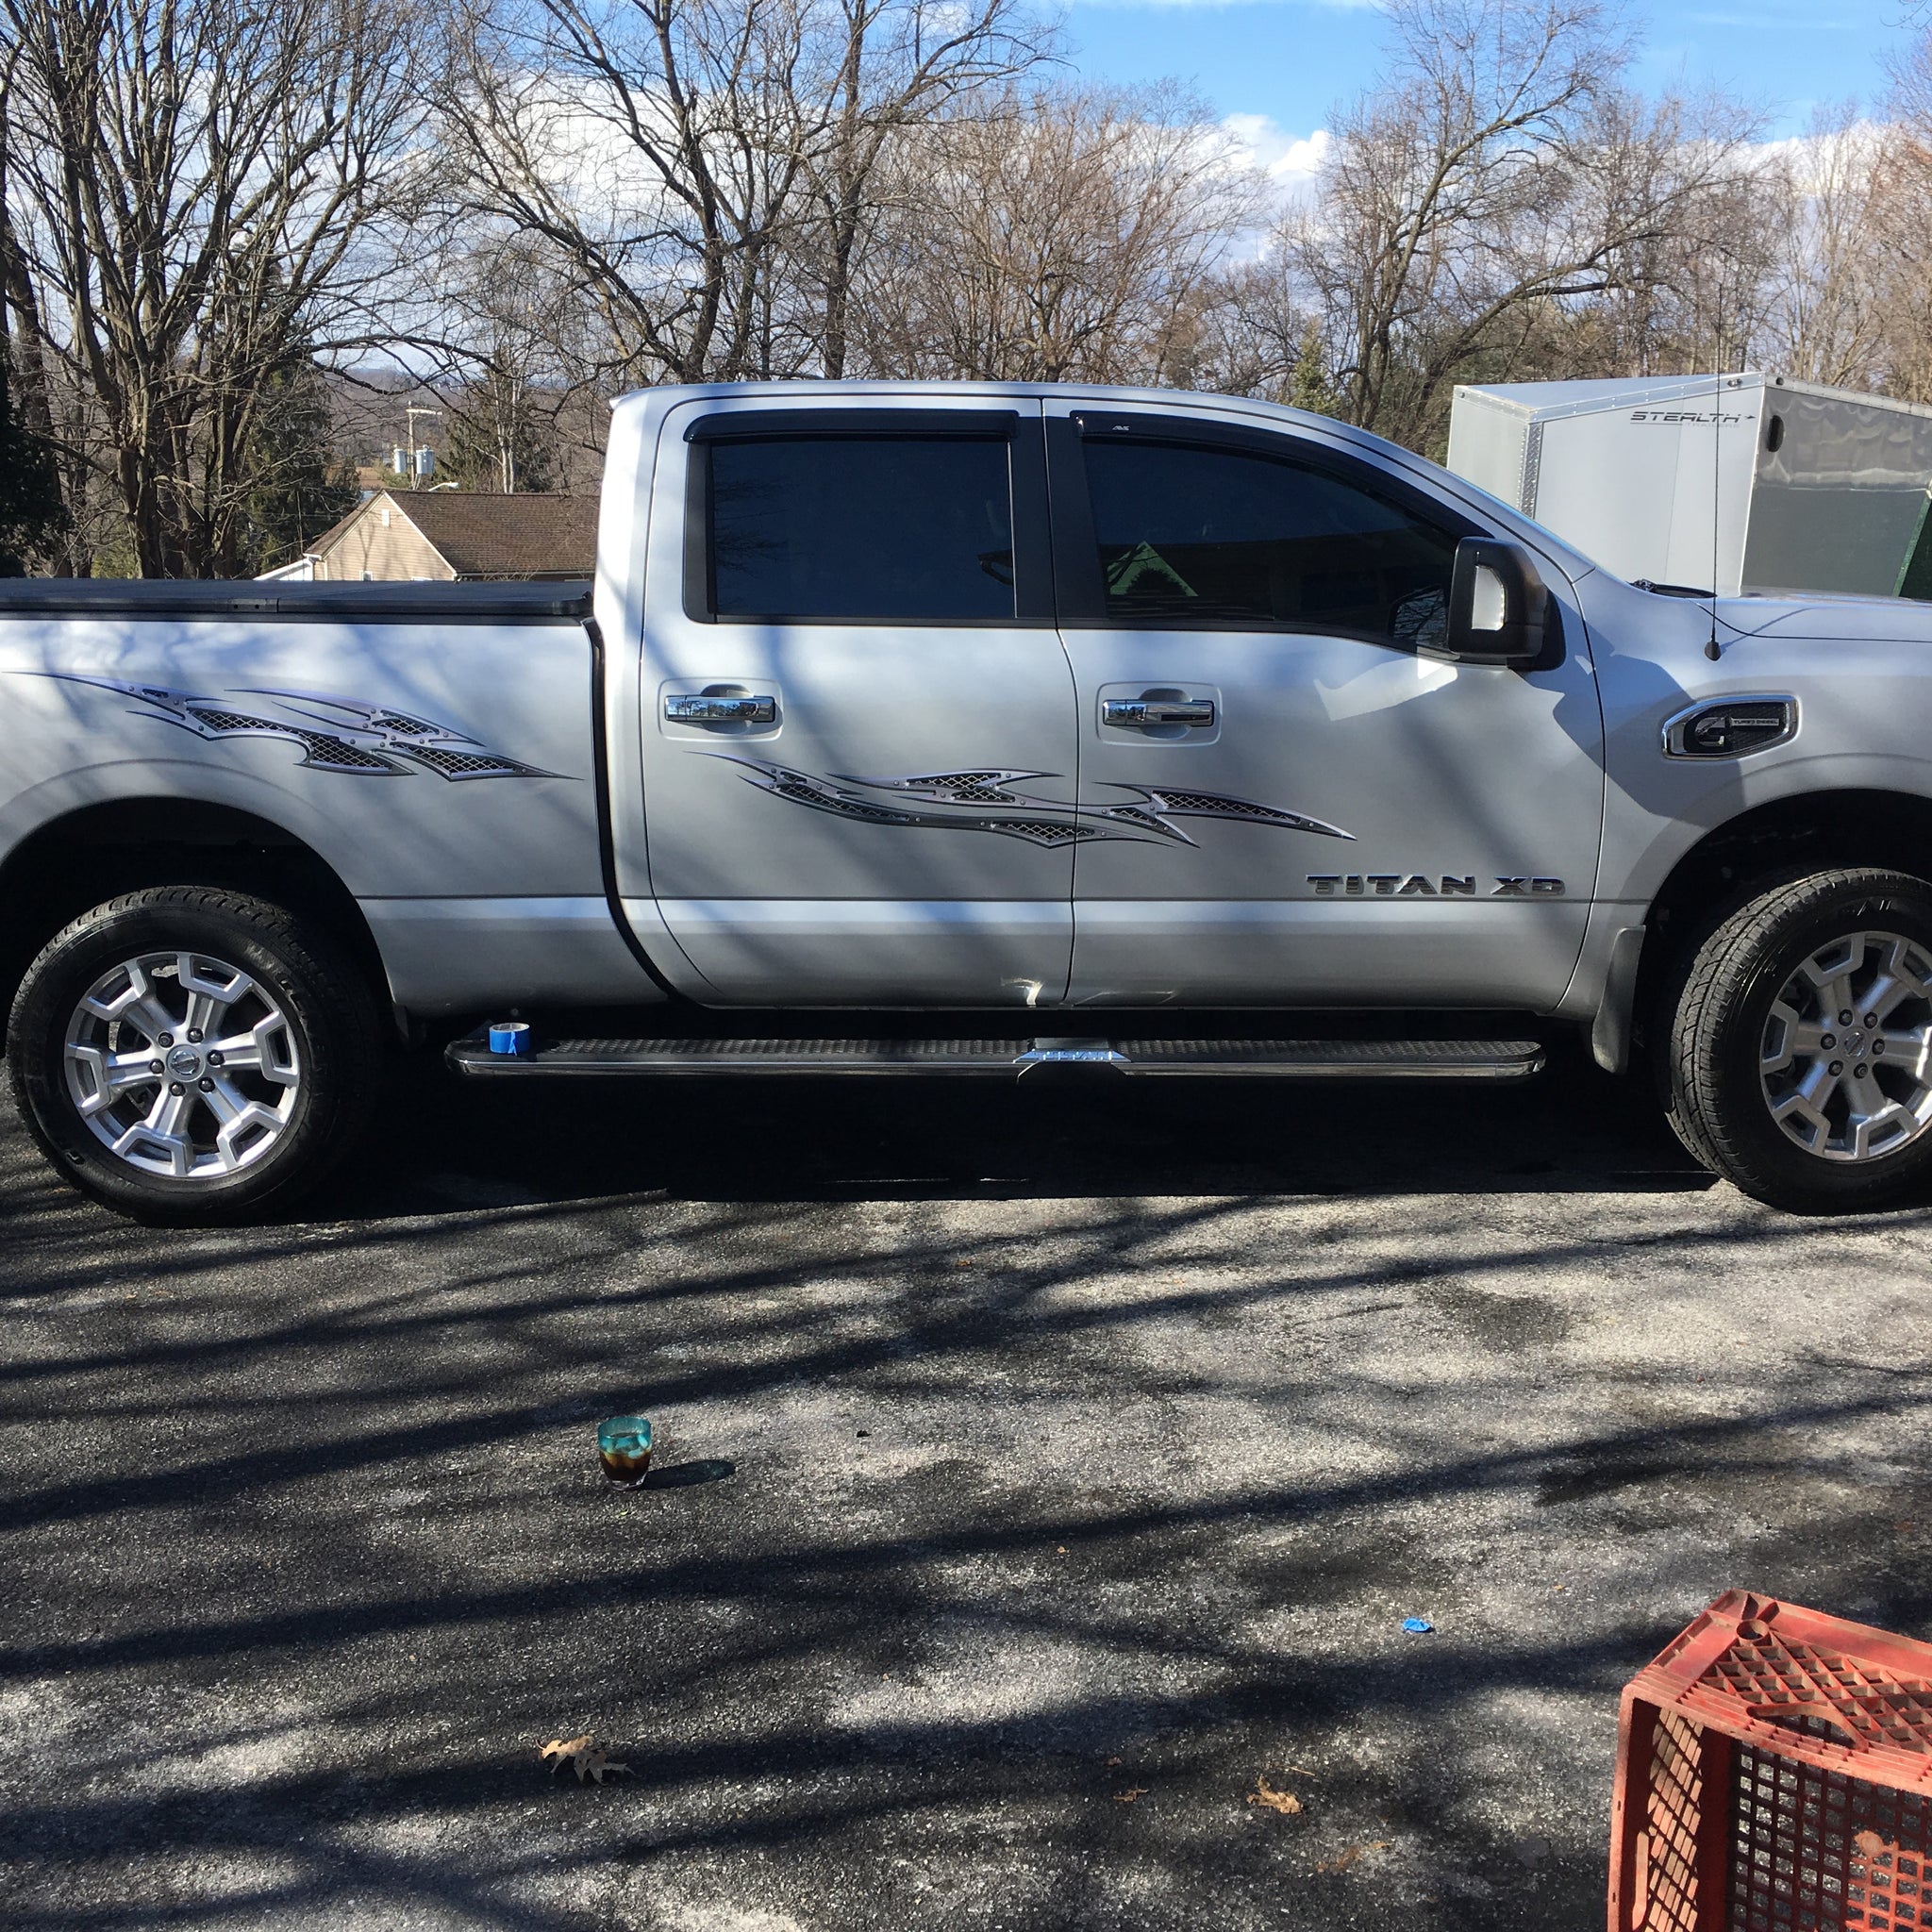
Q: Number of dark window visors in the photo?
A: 2